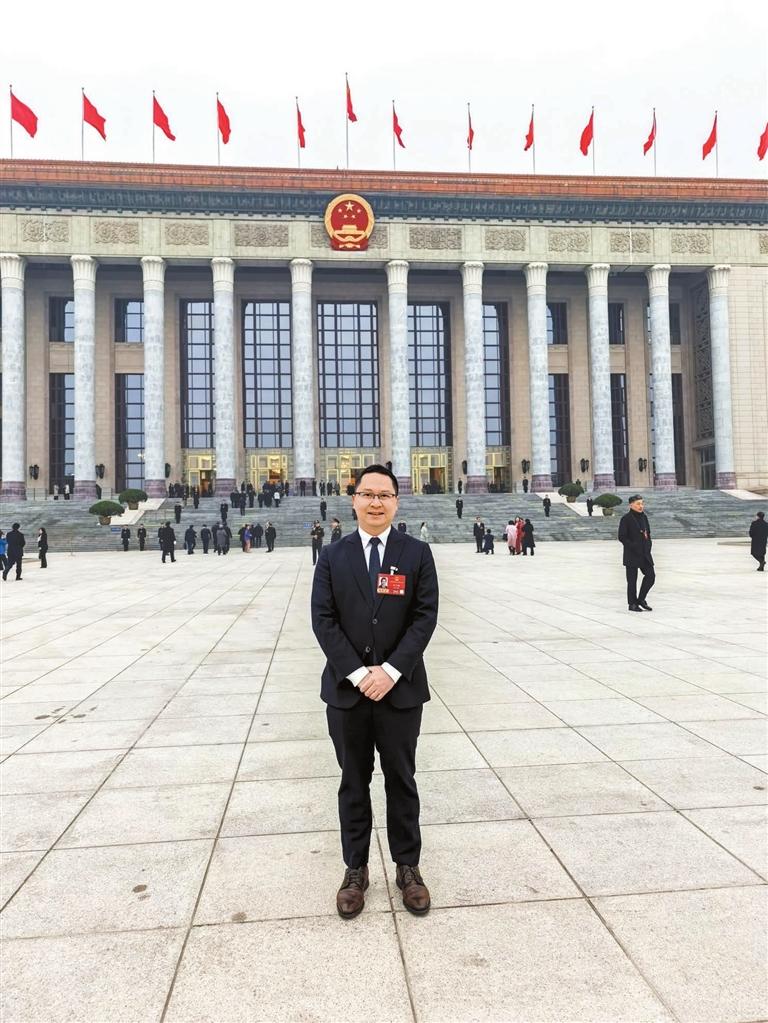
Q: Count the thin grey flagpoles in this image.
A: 12